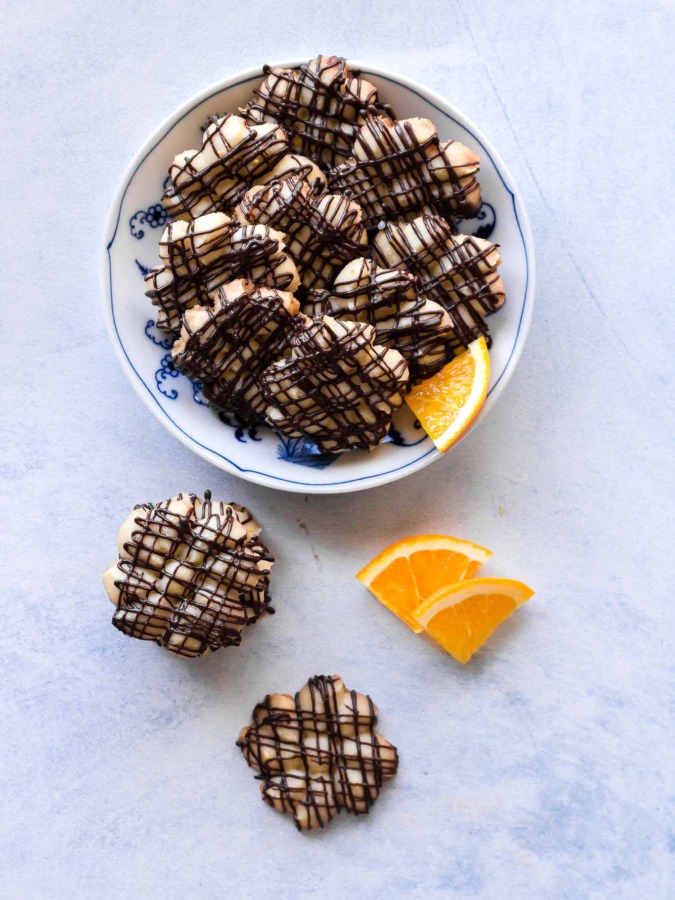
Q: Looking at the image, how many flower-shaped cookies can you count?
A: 11